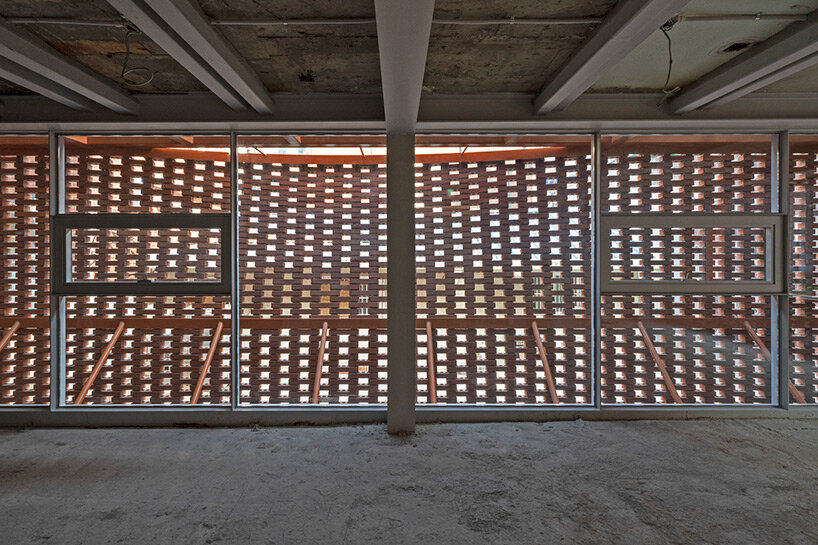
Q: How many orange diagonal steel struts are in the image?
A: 8